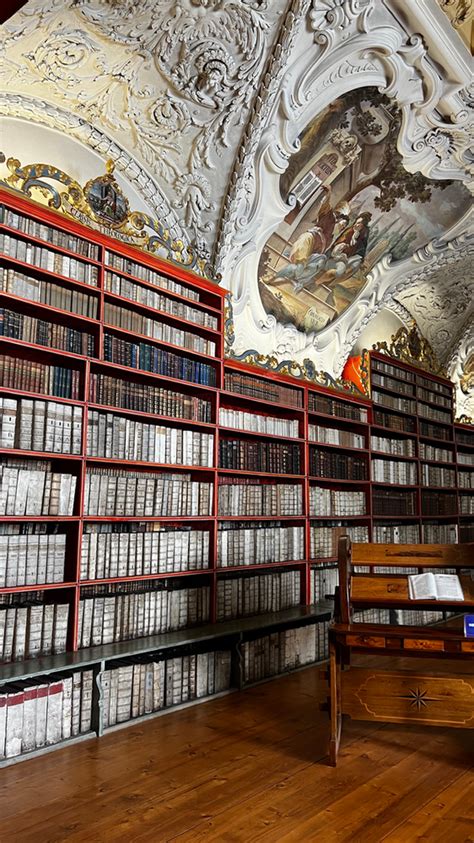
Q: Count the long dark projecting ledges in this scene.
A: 1